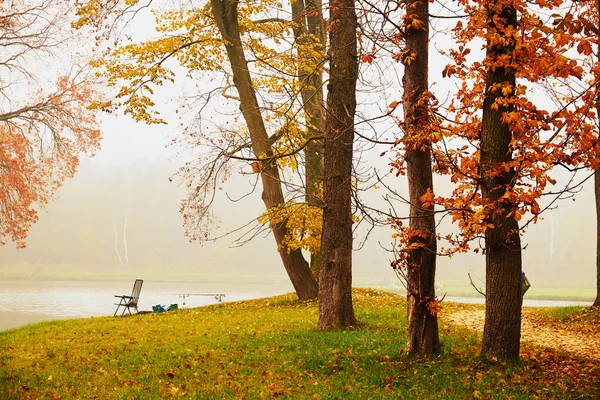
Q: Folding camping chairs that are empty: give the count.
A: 1